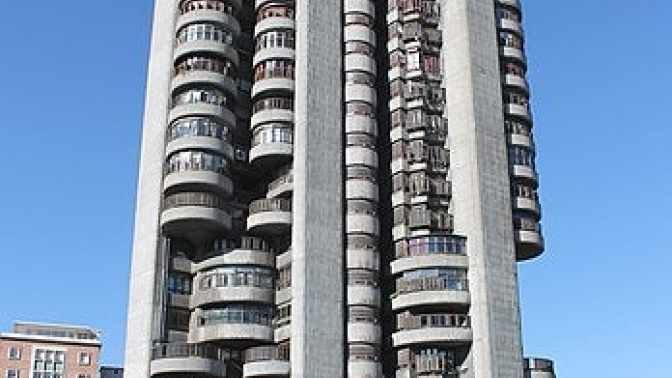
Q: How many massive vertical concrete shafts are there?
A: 3